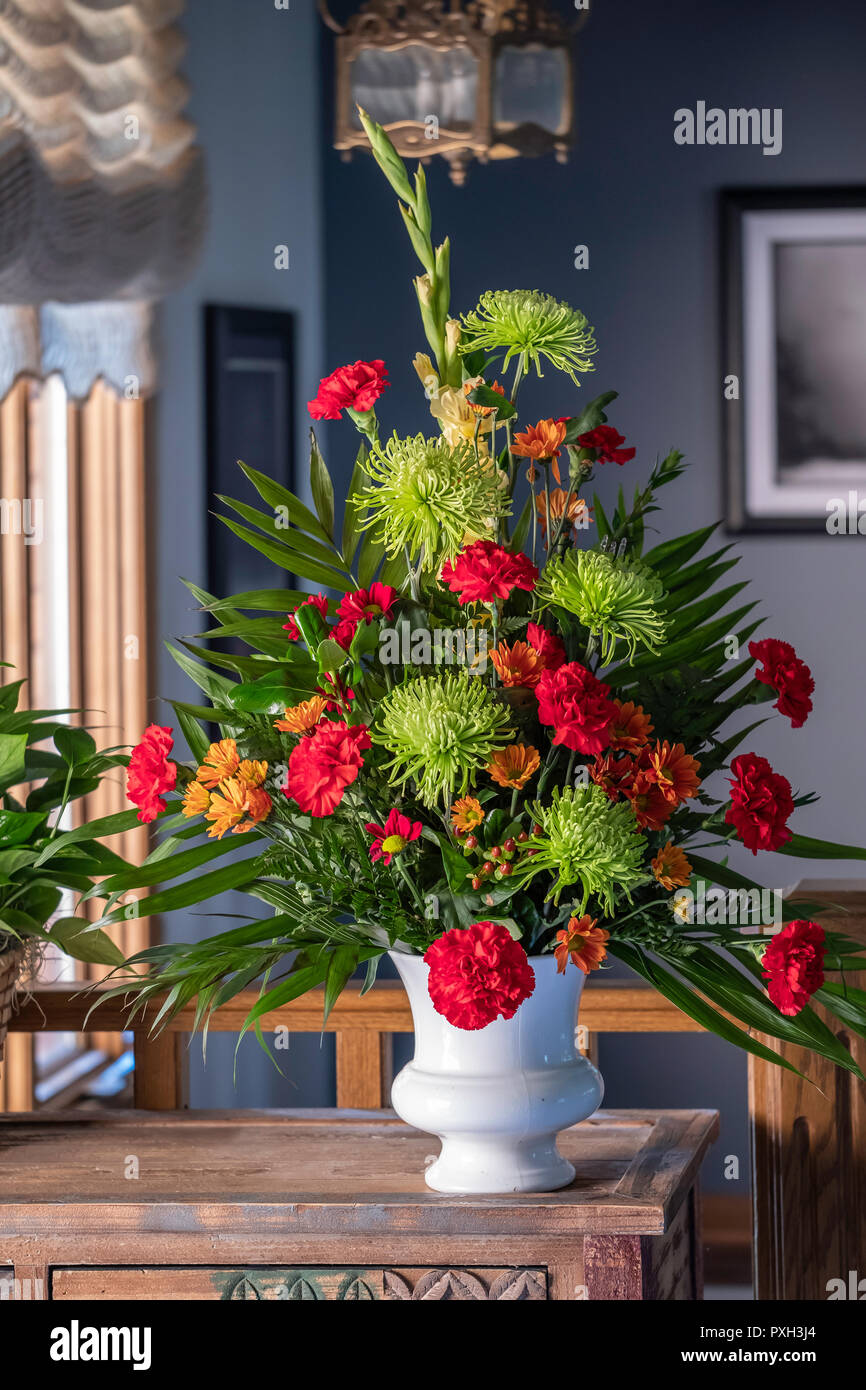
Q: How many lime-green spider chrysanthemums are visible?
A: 5